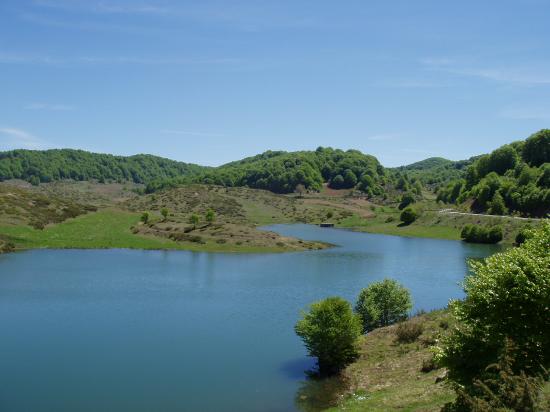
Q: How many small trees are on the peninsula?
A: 4